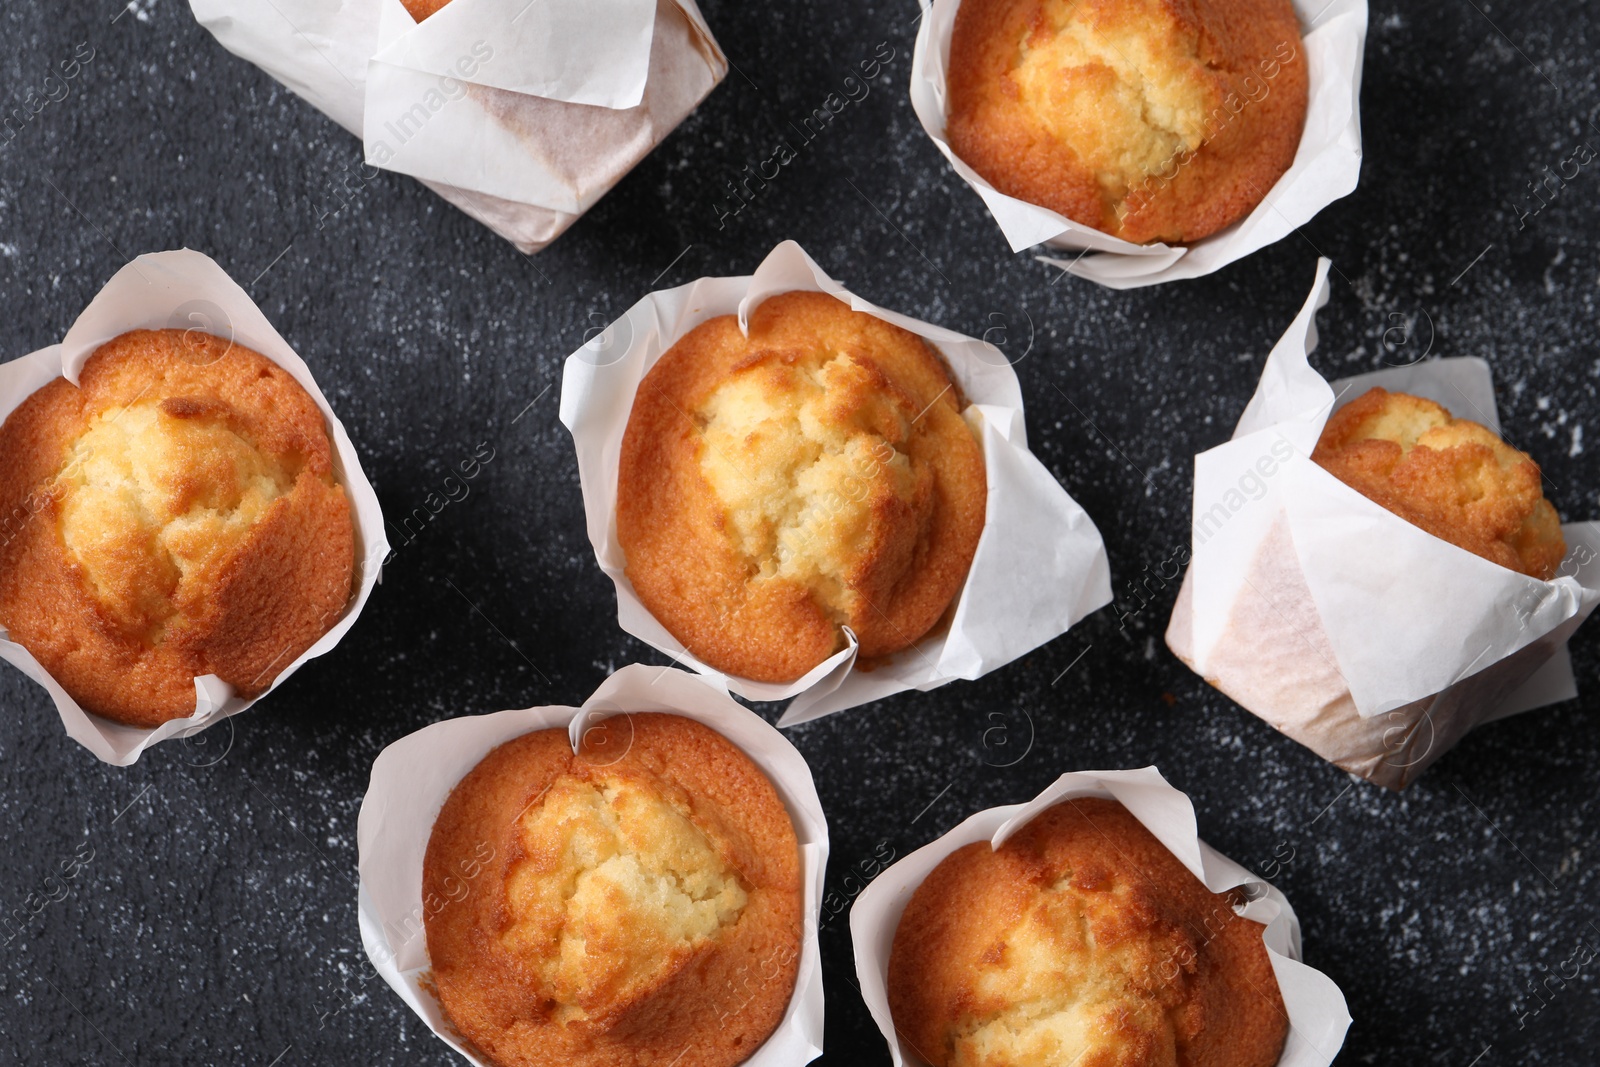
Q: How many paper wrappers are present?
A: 7